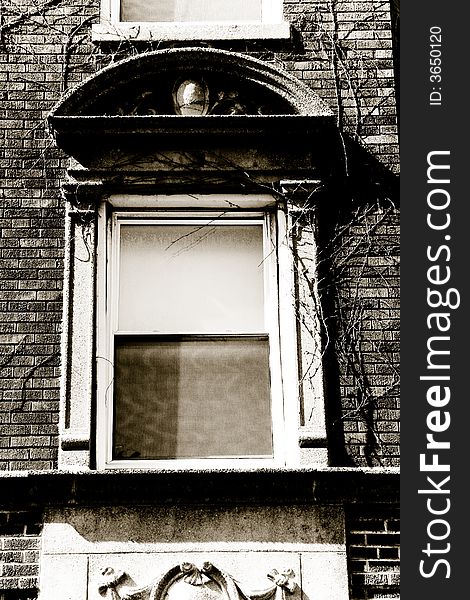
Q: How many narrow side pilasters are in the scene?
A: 2